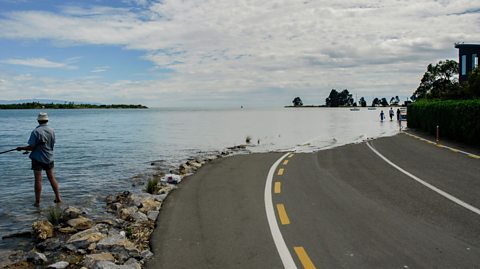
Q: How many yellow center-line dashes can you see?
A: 6